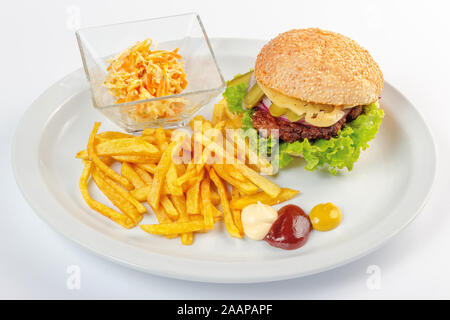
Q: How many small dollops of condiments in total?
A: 3